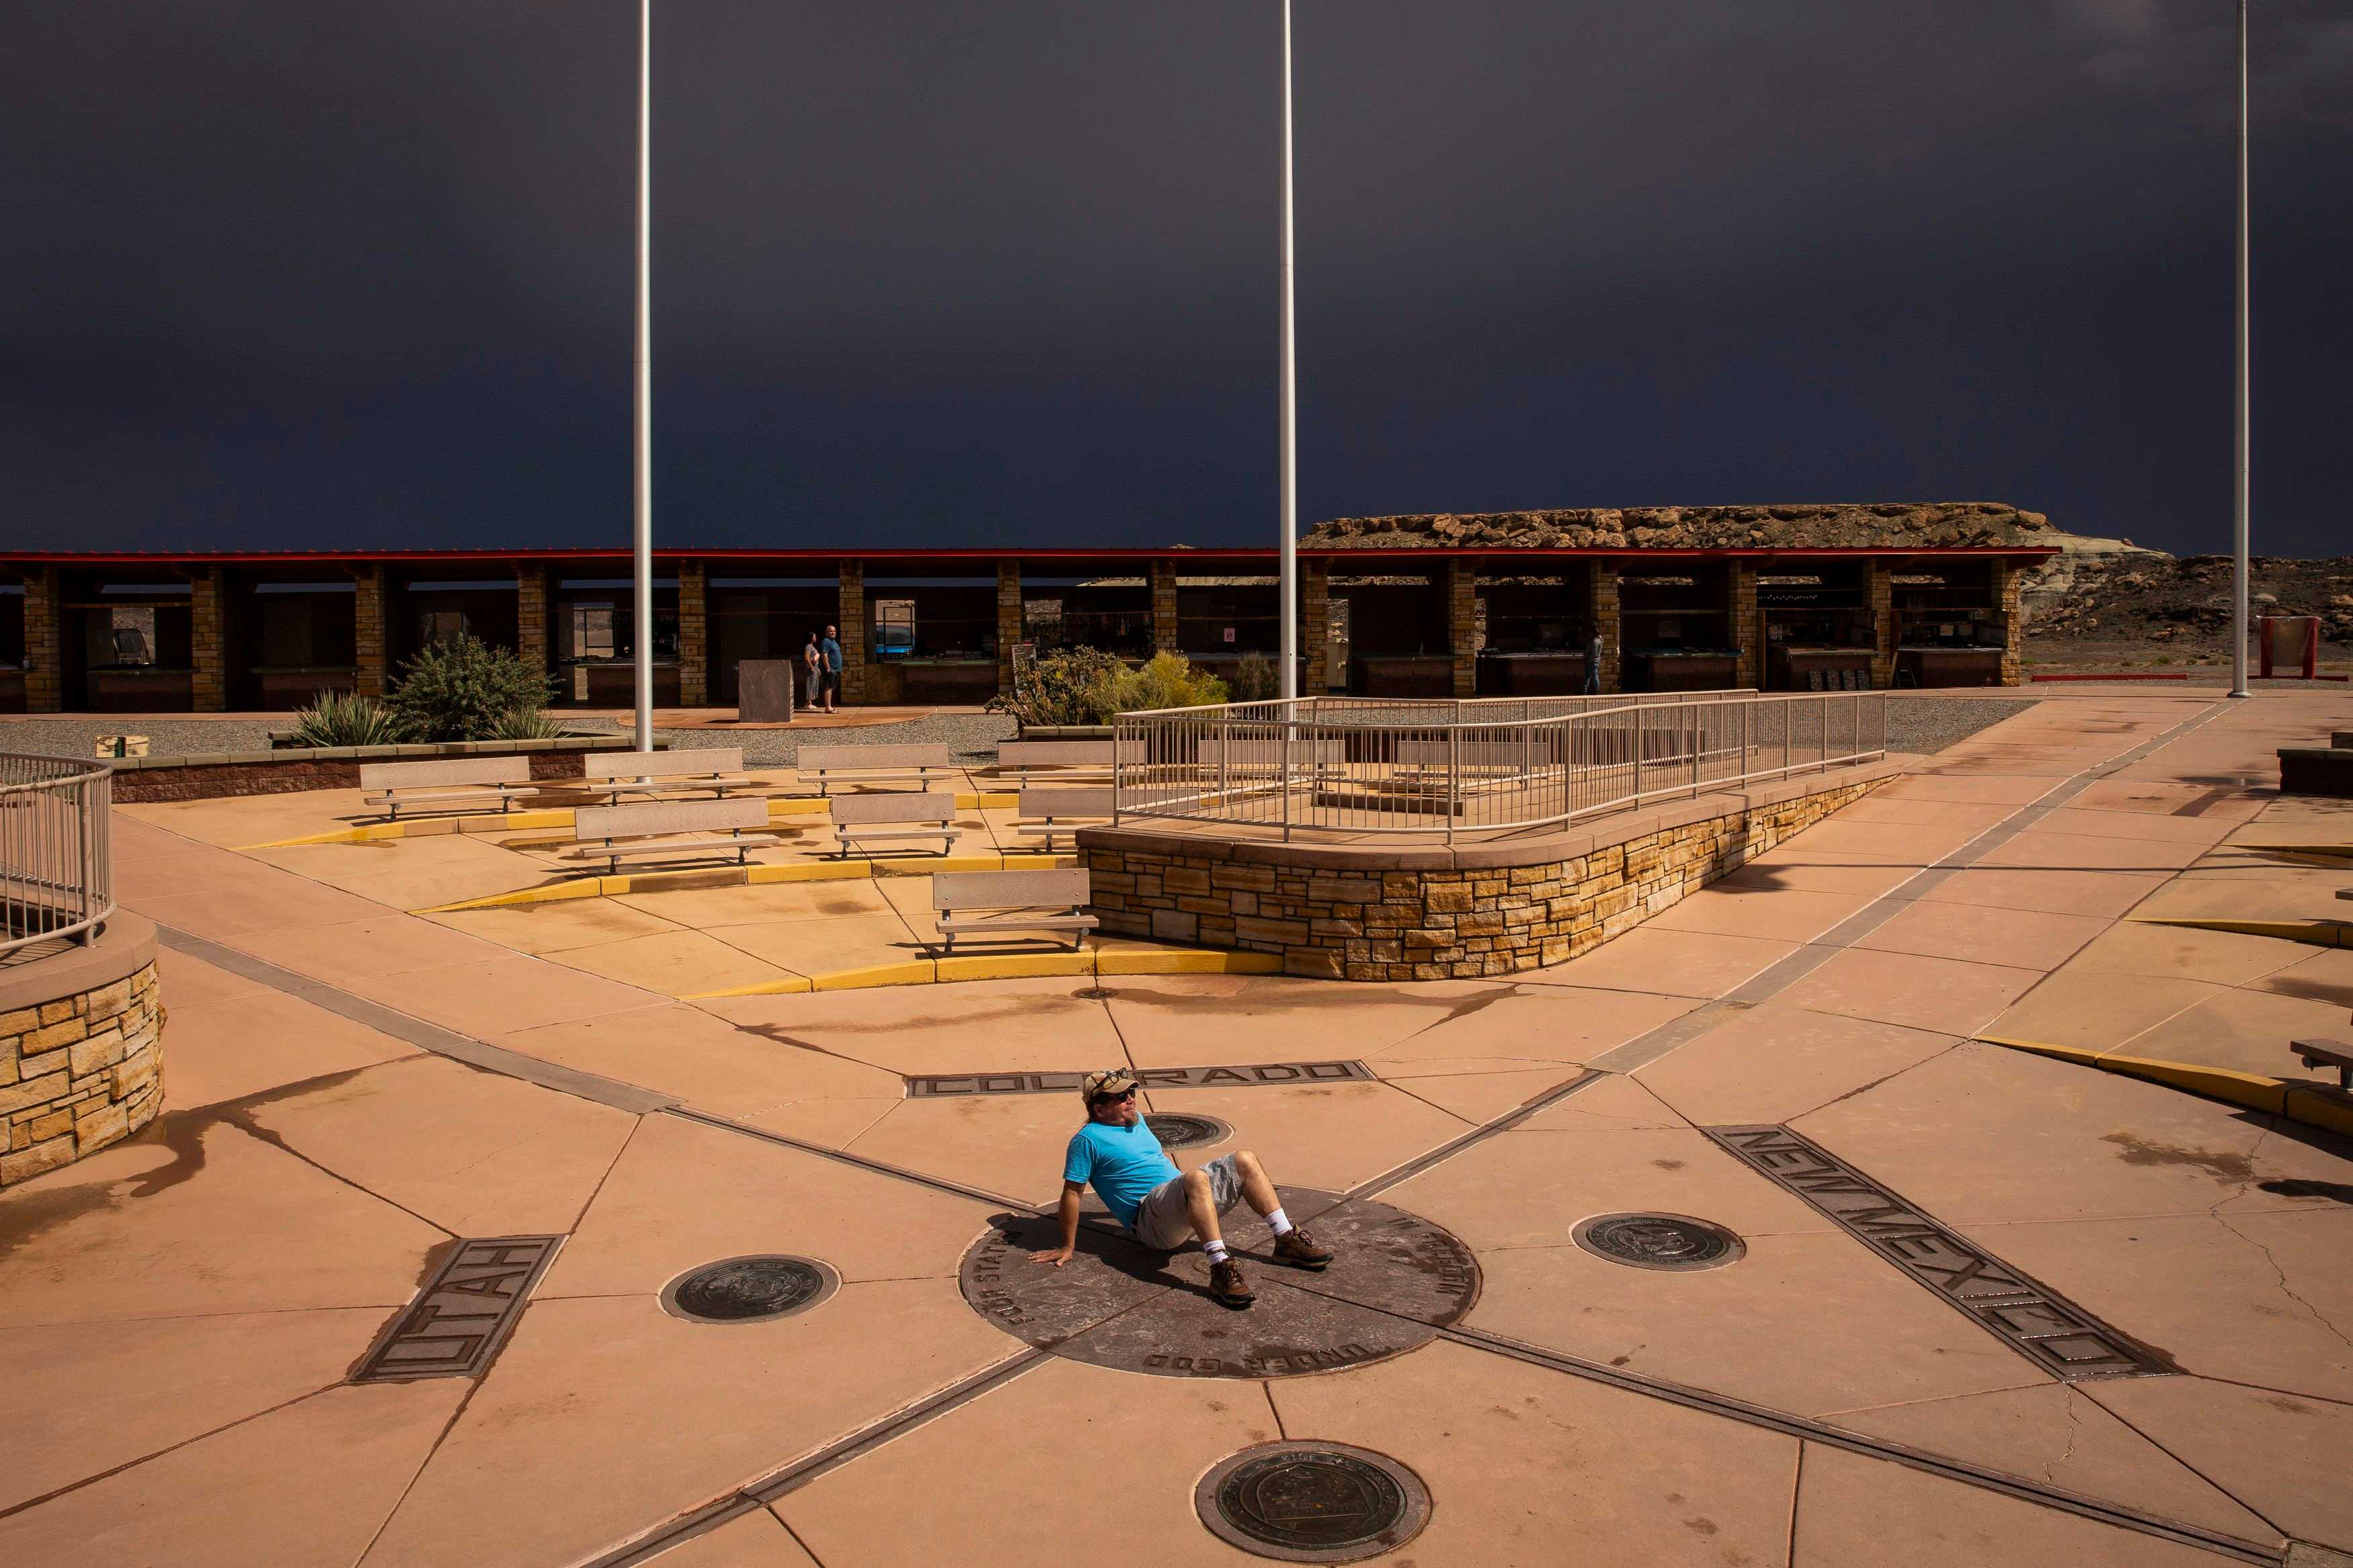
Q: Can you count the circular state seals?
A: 4